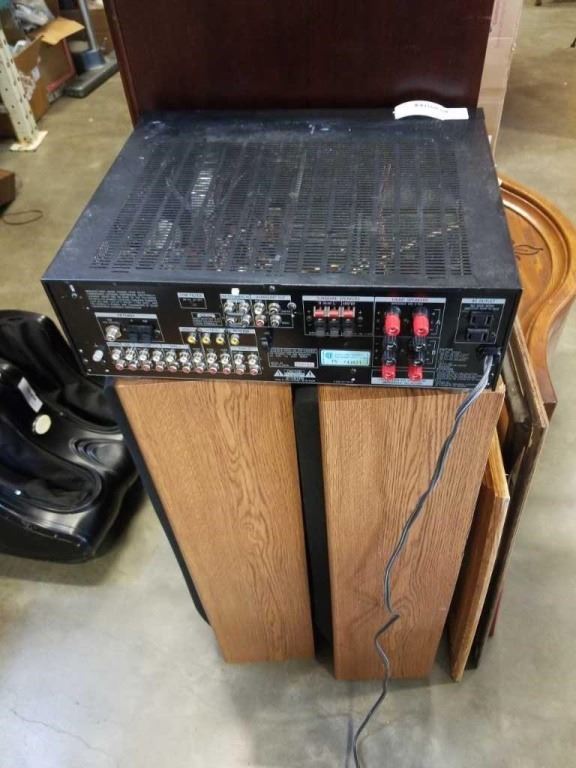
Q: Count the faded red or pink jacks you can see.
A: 12